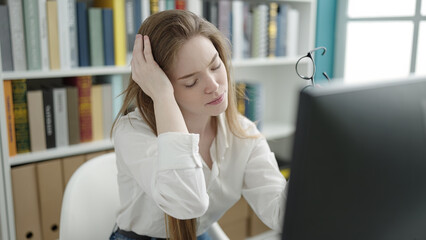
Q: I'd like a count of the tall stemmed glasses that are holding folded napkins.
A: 0